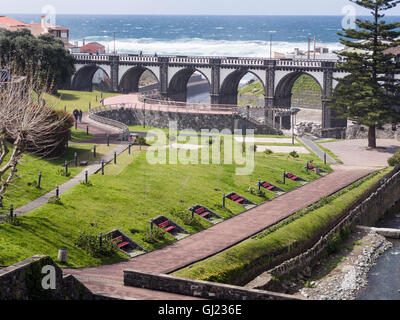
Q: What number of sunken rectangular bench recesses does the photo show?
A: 7